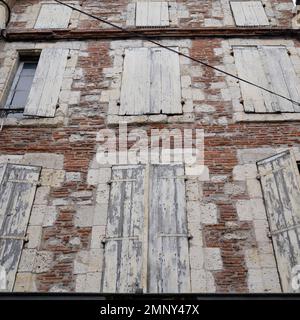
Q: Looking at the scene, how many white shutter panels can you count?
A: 12